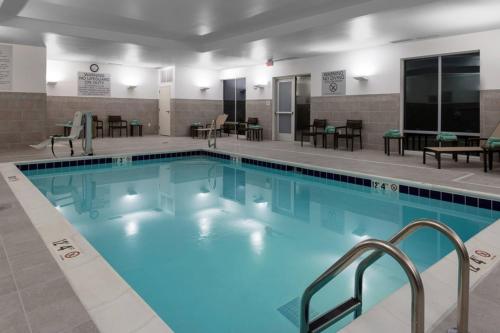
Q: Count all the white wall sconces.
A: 5